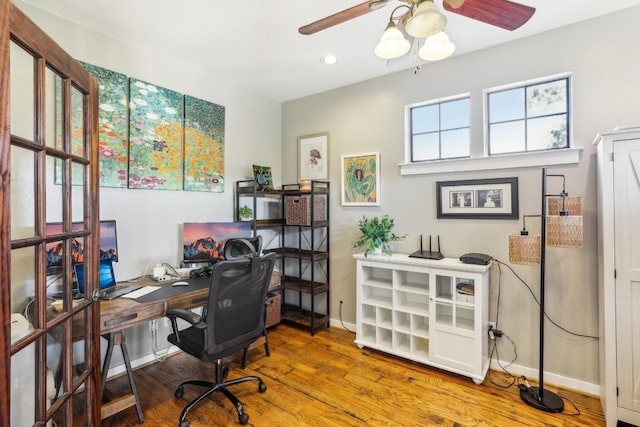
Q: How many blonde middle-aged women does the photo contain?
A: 0